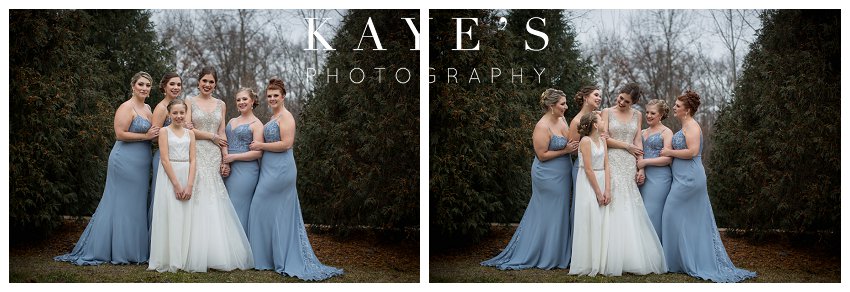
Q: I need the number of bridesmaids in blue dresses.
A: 4